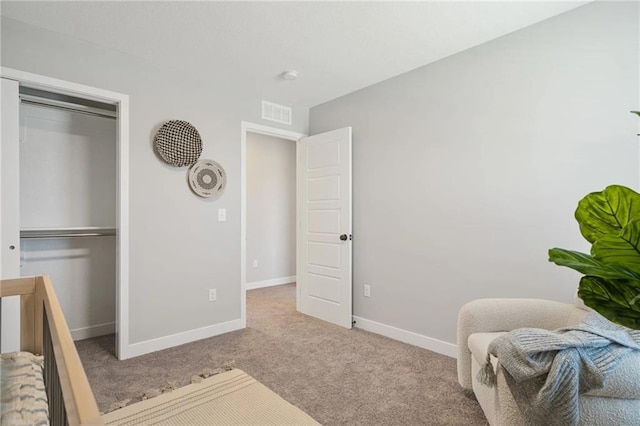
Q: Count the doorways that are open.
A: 2